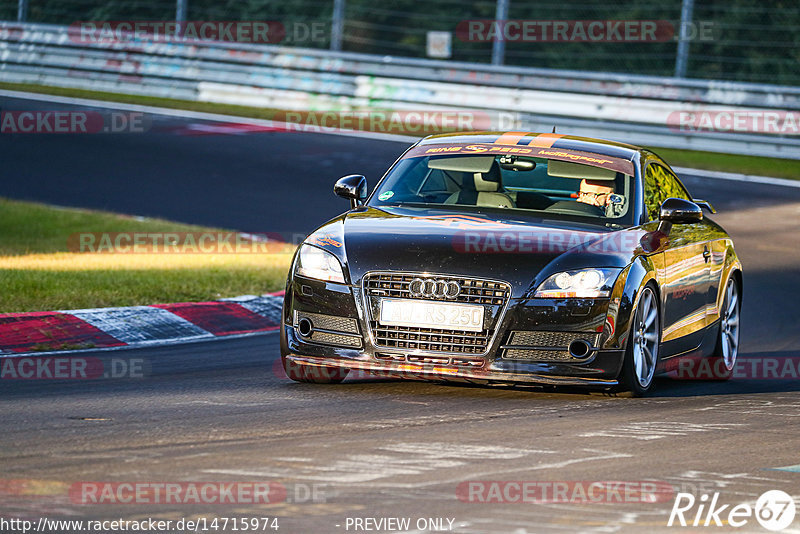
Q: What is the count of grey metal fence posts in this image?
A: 5